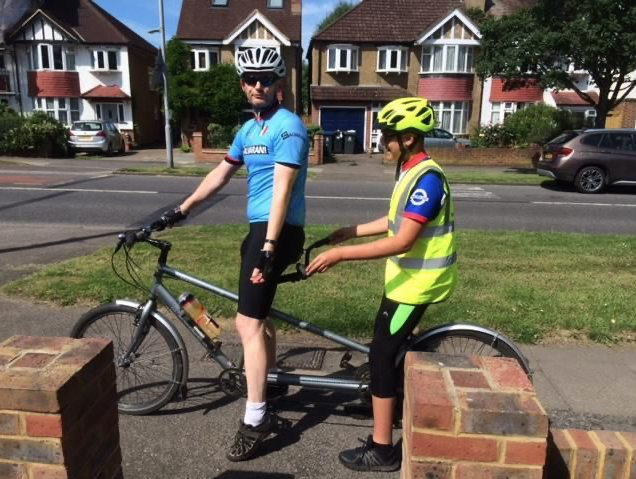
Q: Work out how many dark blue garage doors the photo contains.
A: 1